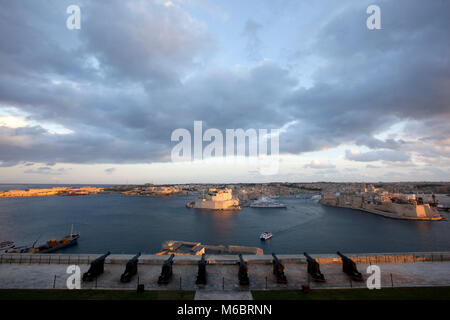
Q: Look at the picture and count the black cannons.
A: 8